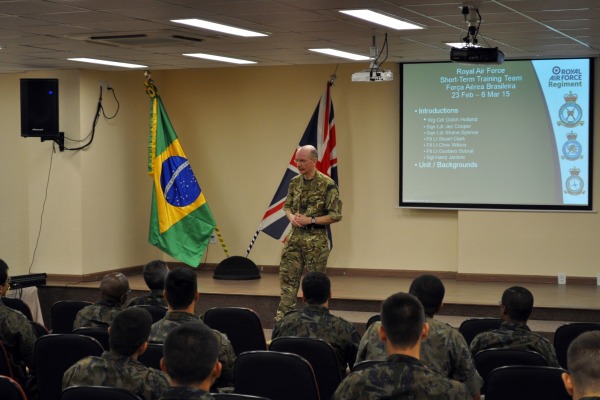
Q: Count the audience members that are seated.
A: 11